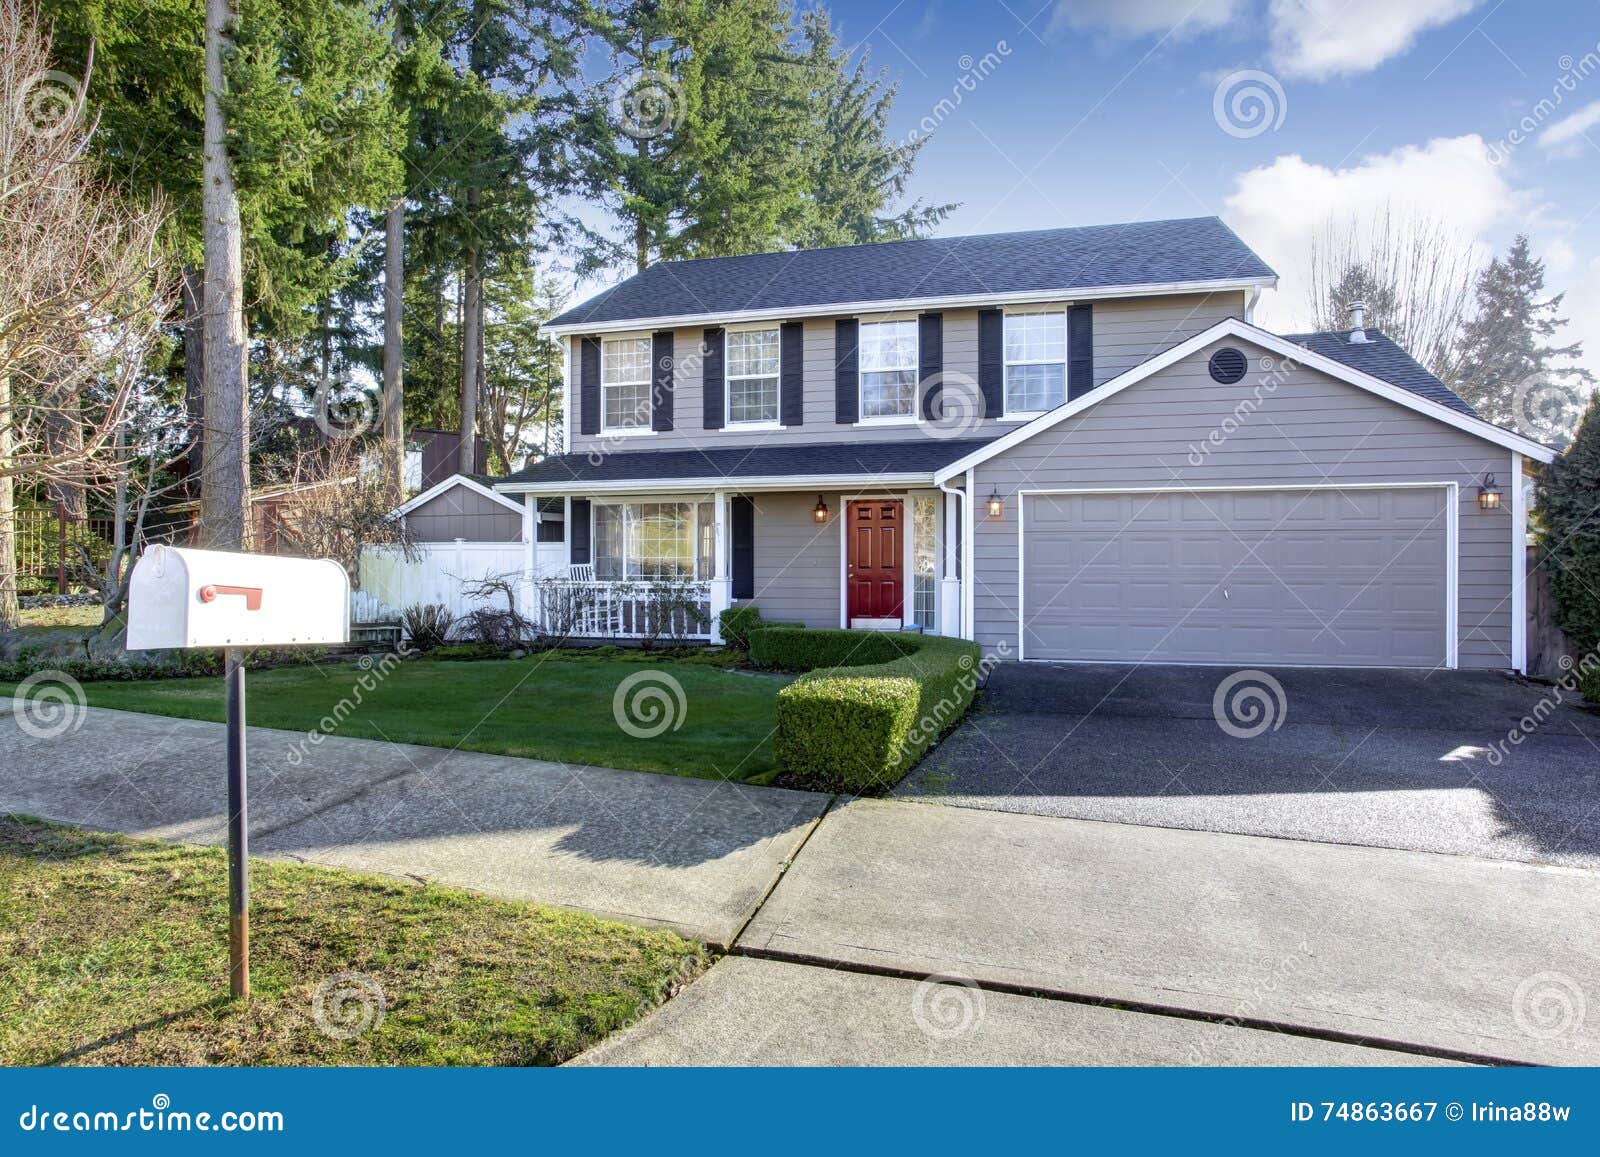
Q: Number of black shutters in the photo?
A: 10